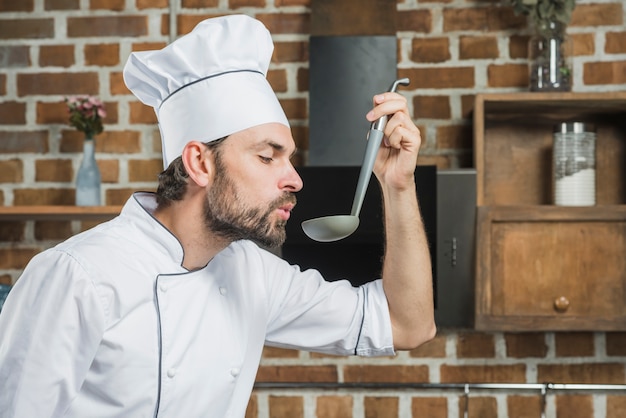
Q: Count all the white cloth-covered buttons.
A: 4